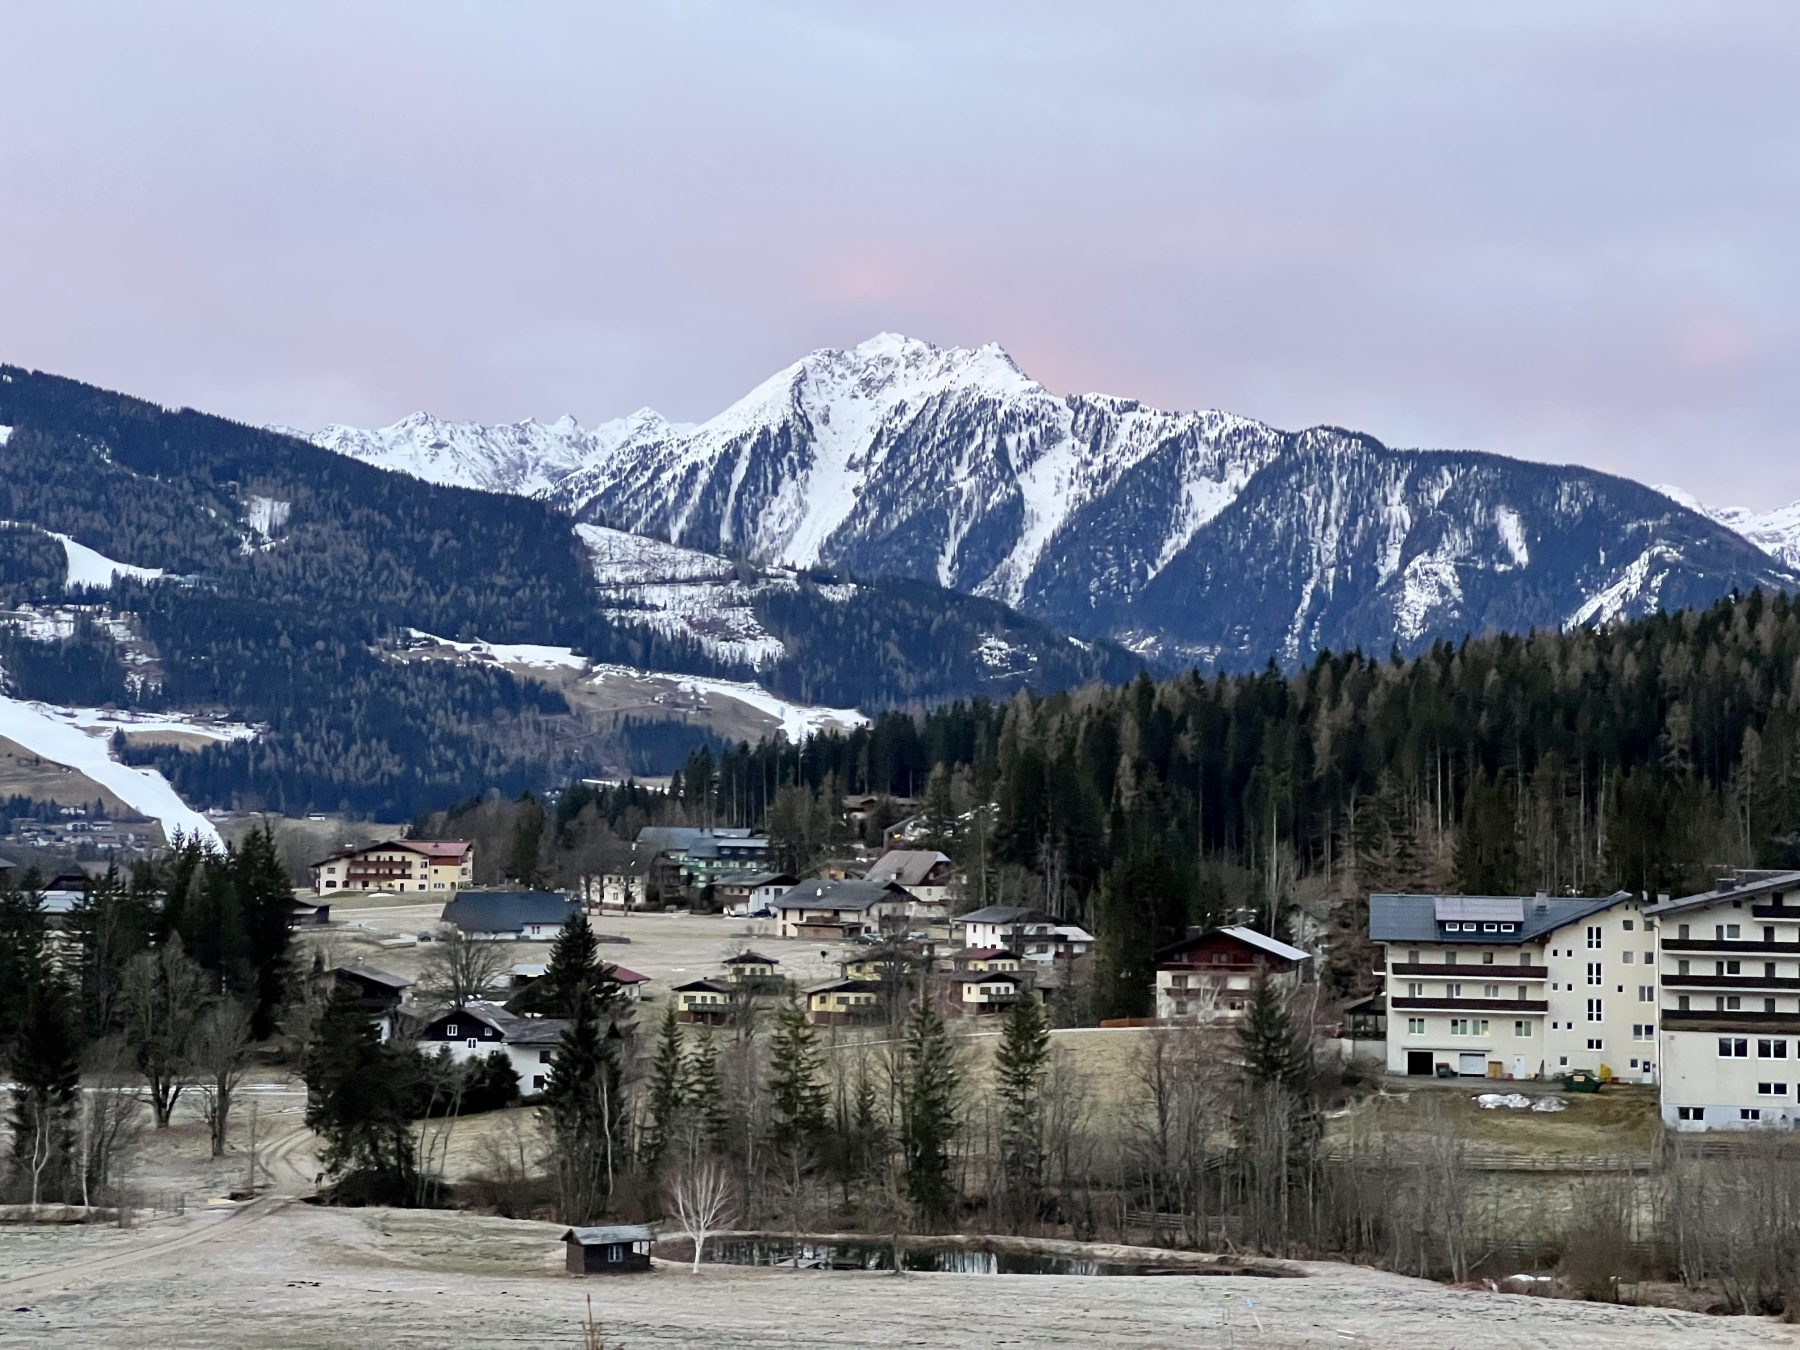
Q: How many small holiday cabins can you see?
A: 6